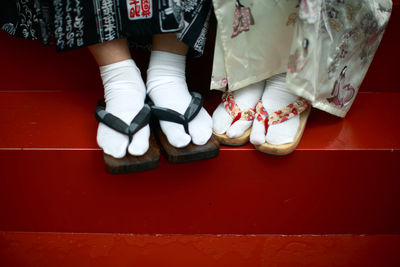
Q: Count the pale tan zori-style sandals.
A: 2